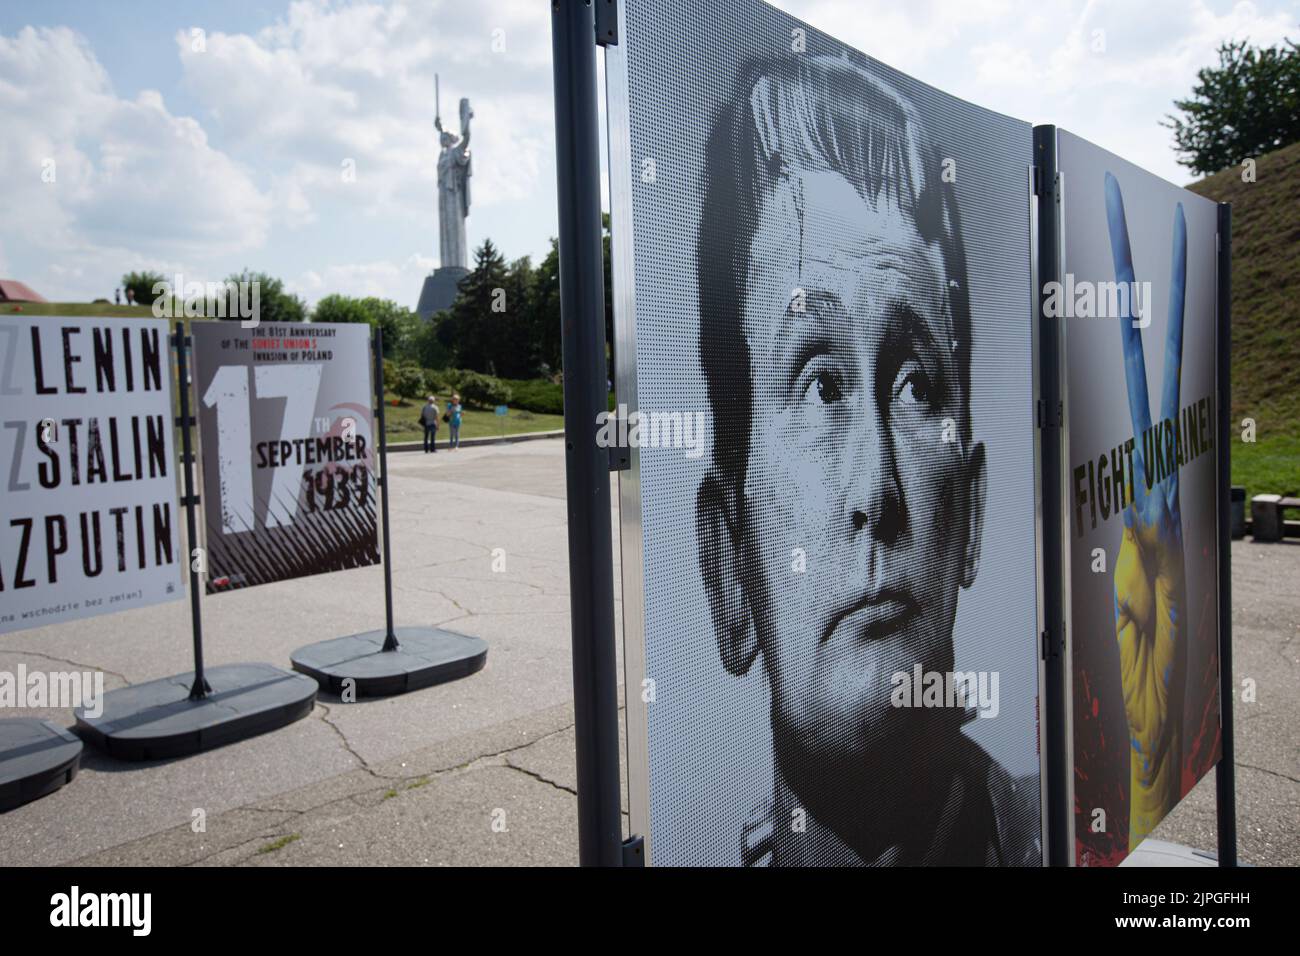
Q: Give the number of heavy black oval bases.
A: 3